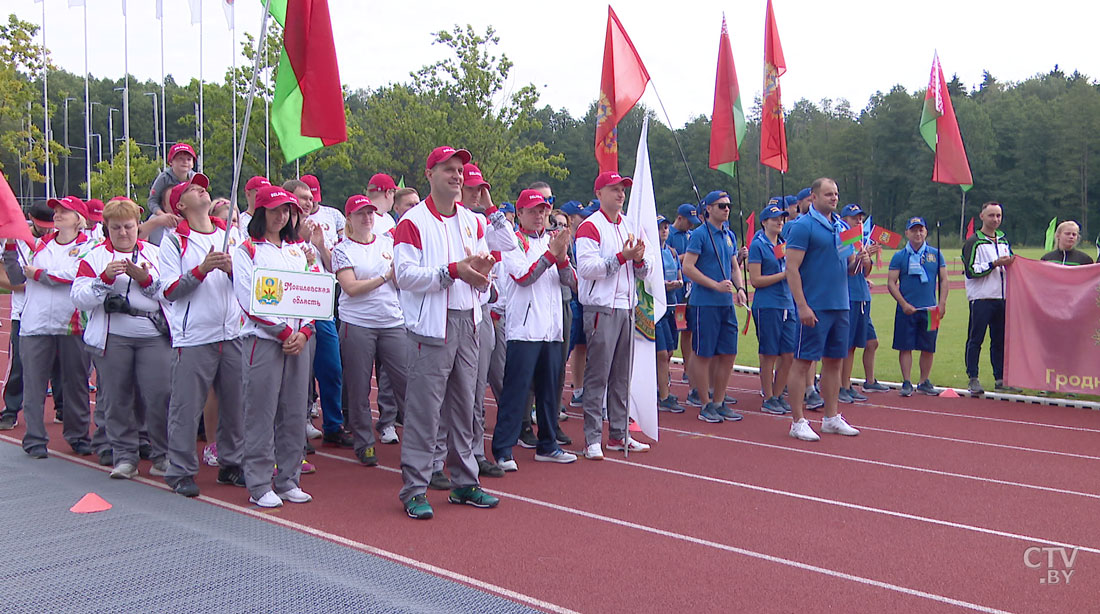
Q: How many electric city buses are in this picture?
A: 0